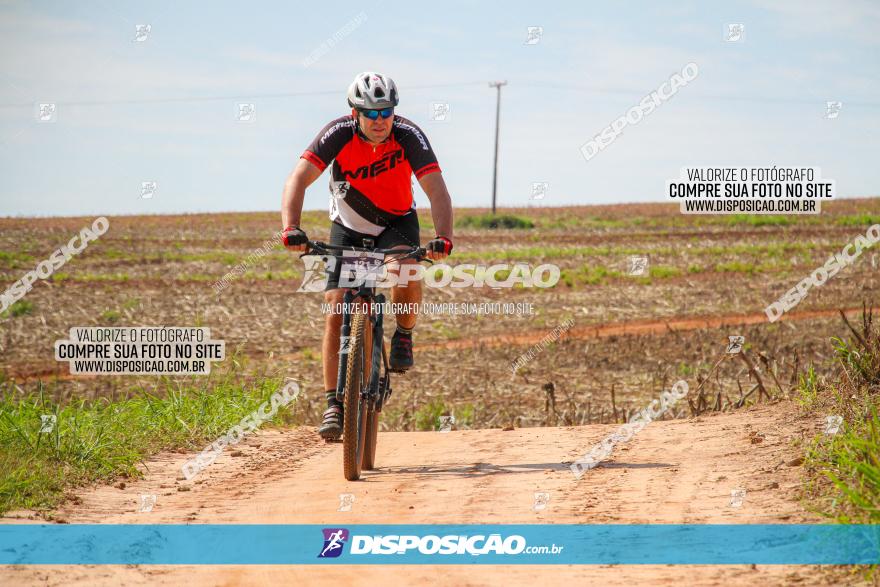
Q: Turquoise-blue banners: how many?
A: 1